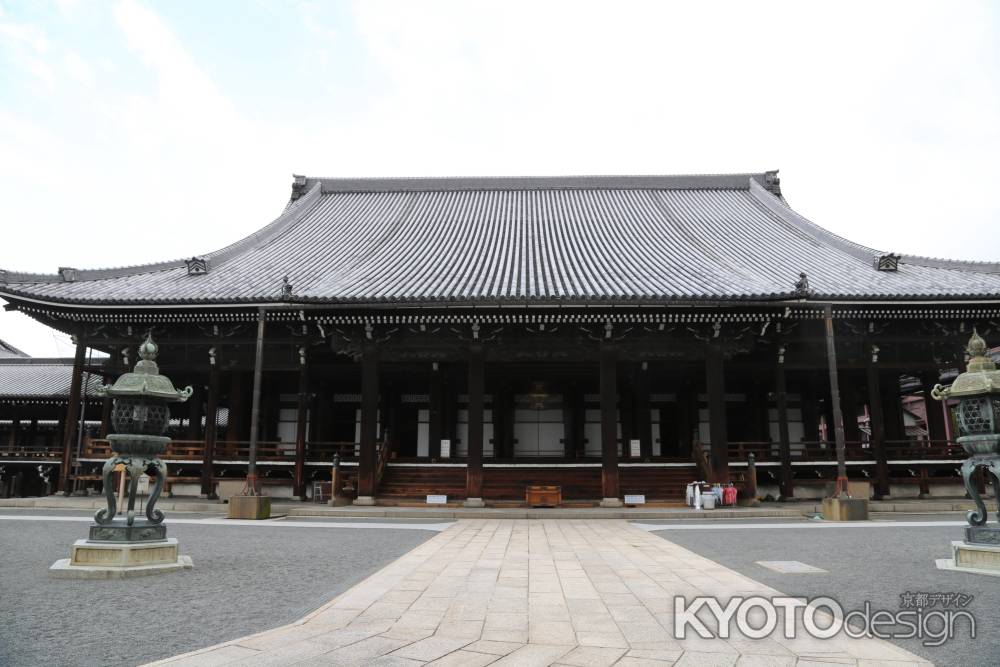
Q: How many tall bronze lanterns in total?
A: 2